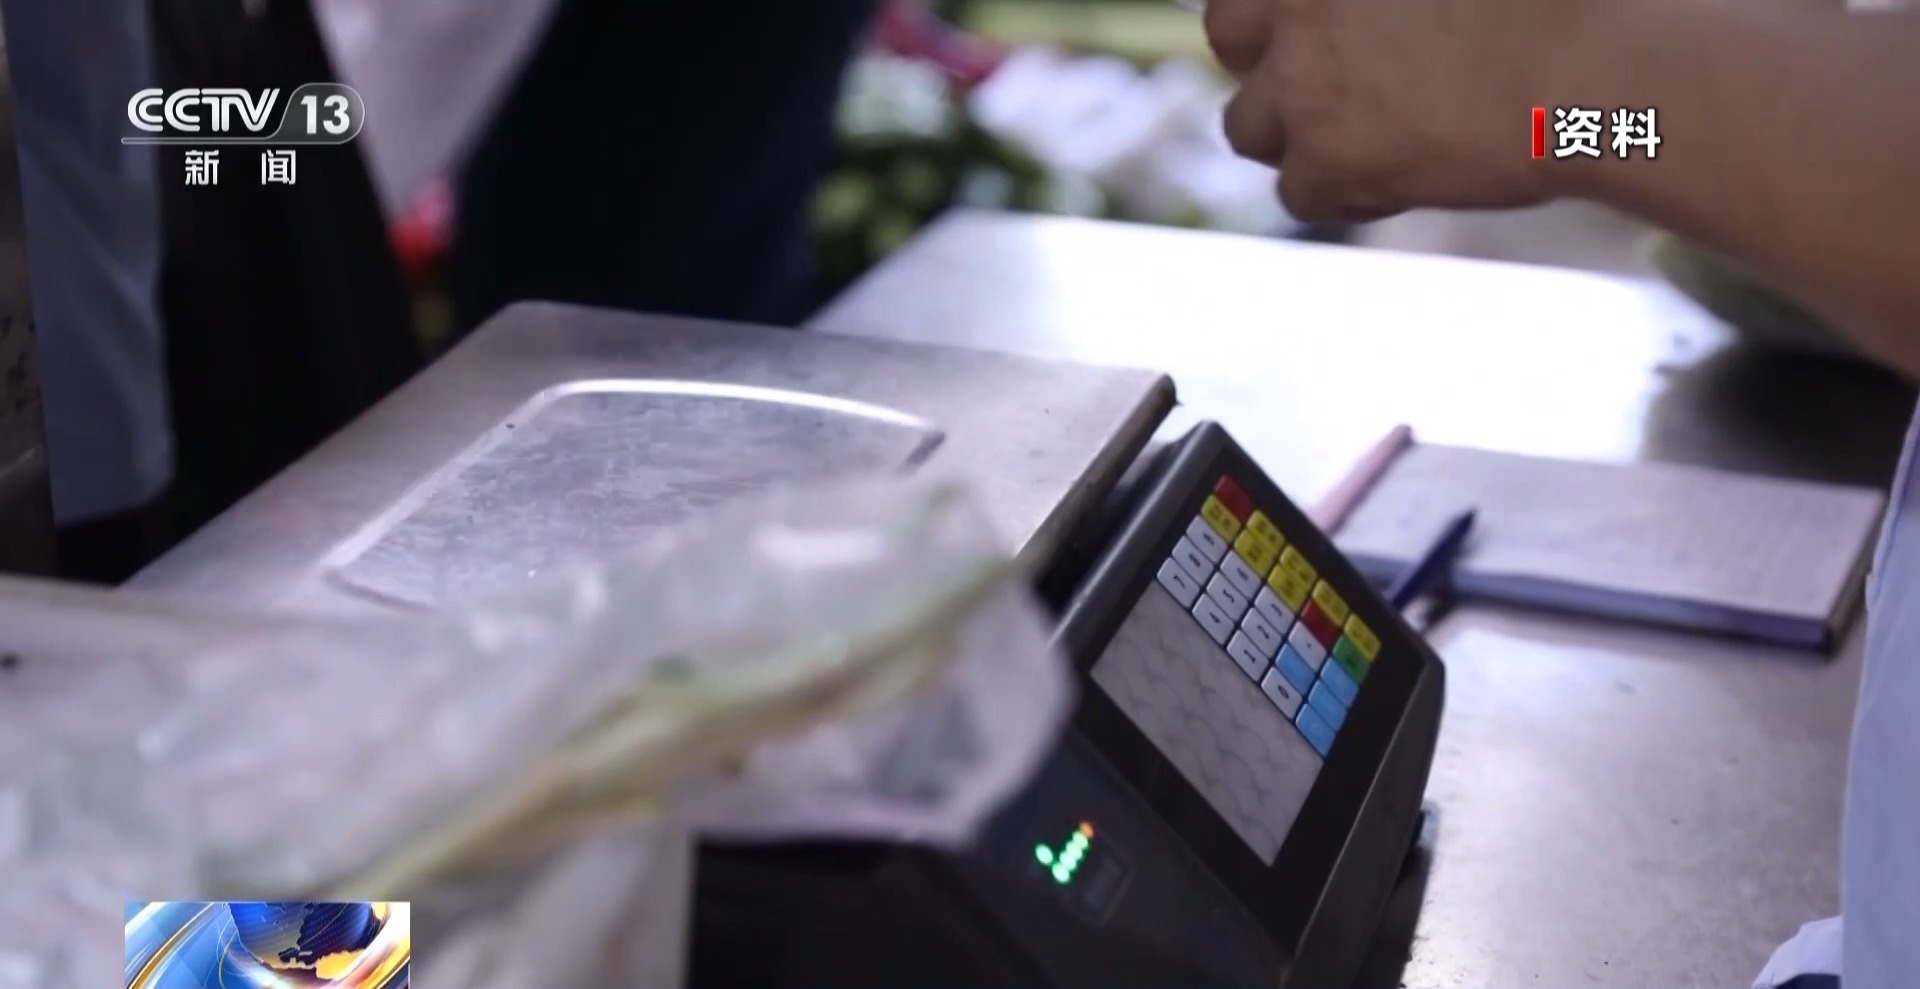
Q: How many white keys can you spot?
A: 11